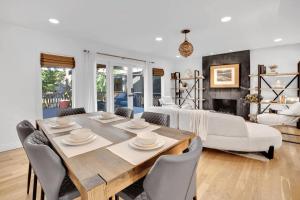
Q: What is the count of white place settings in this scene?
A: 5